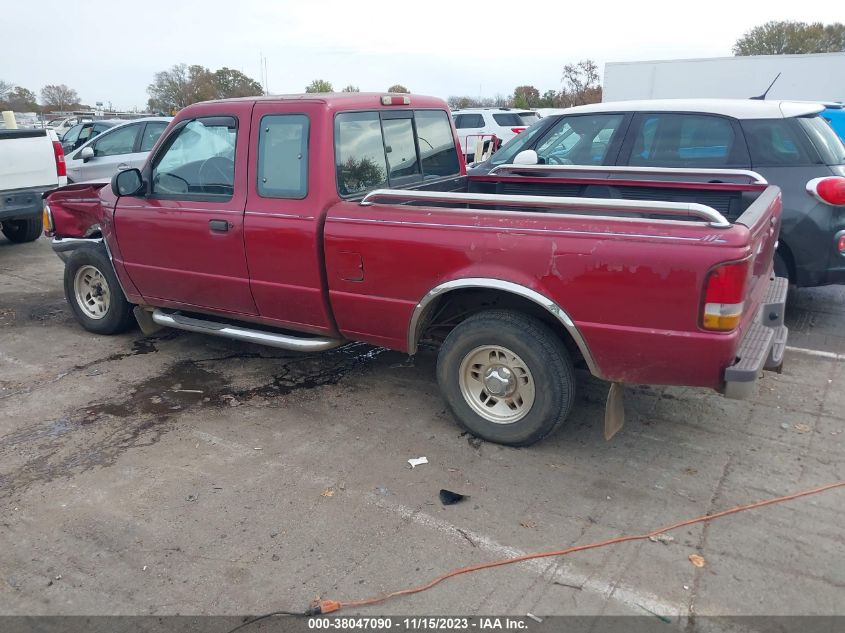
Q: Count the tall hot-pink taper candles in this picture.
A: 0